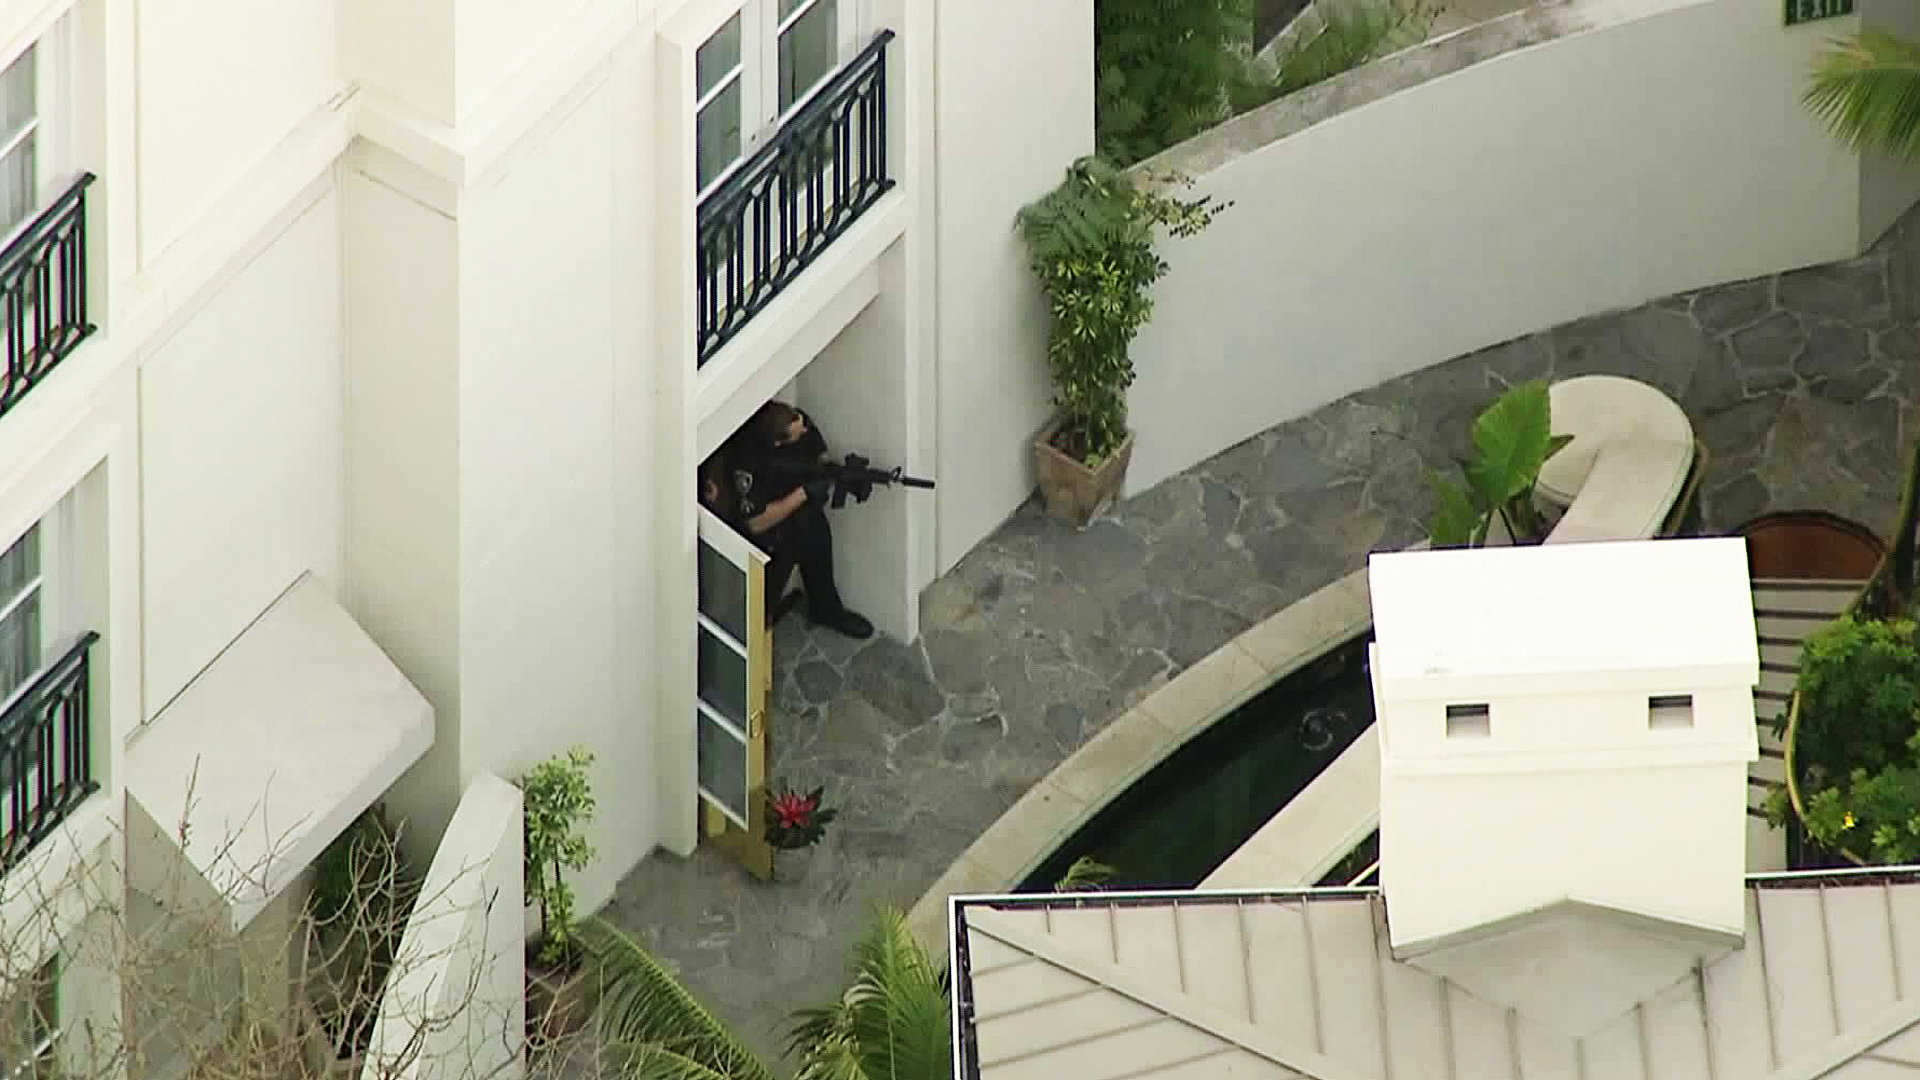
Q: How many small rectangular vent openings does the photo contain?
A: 2